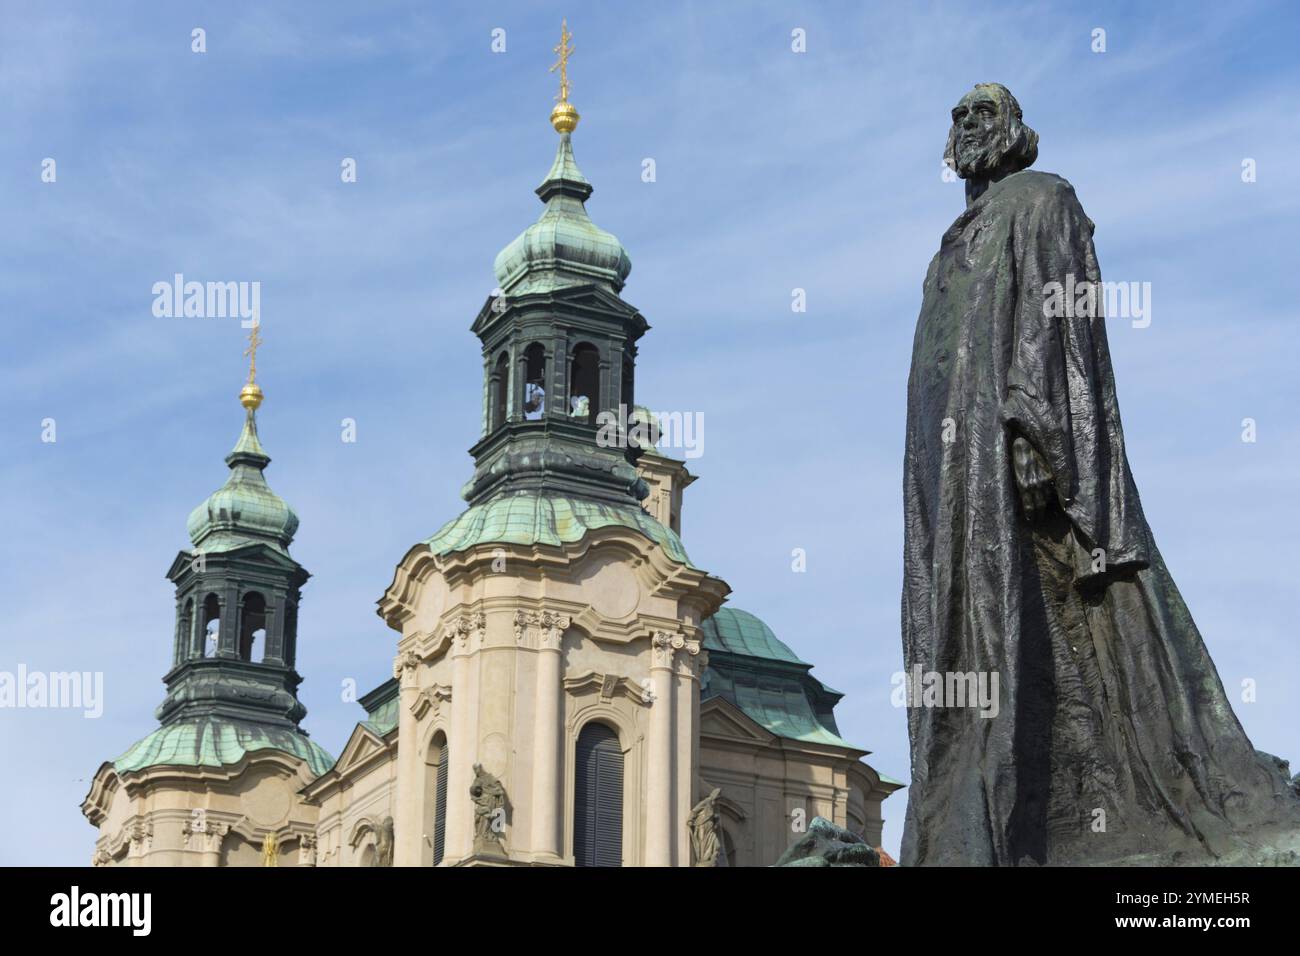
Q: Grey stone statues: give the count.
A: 3